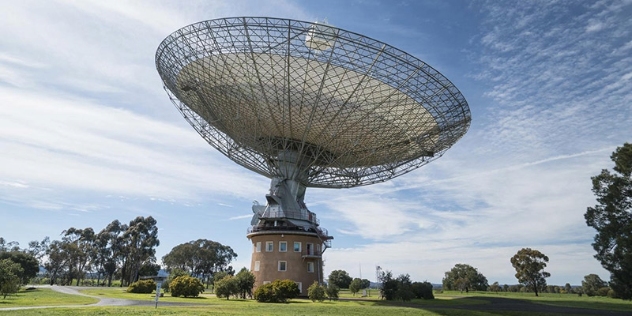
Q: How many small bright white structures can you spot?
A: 1